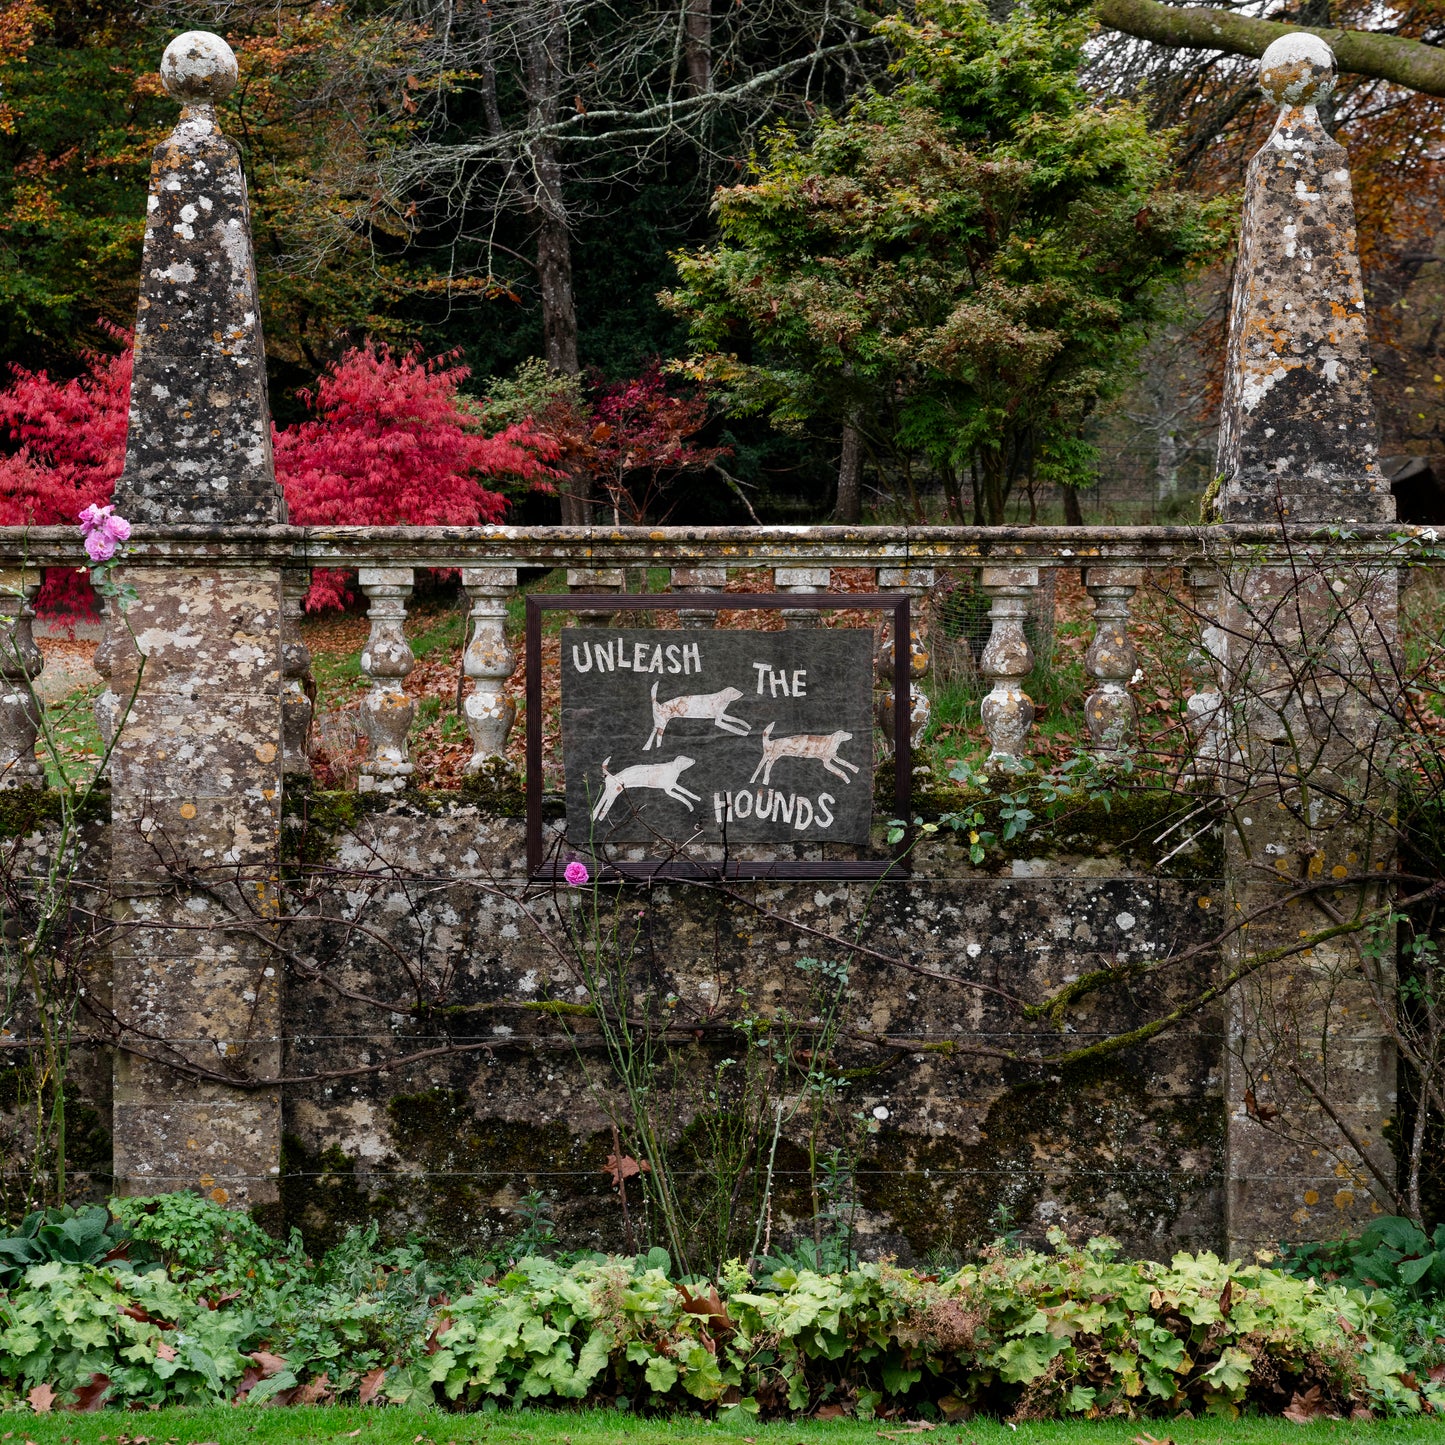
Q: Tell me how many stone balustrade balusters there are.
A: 12